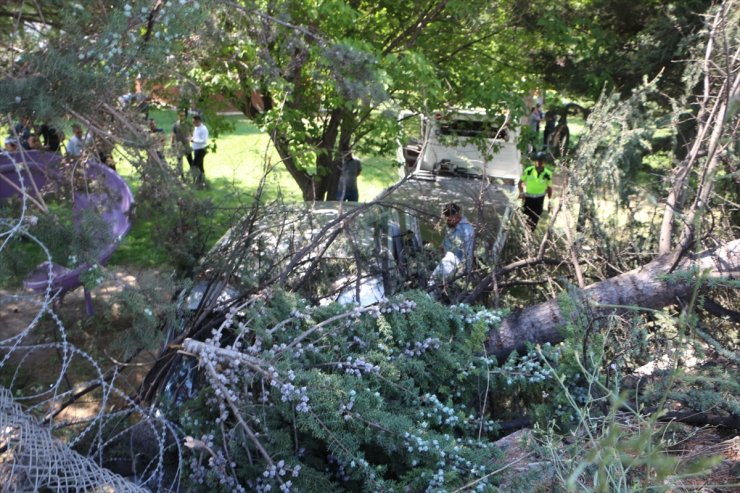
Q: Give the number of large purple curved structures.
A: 1